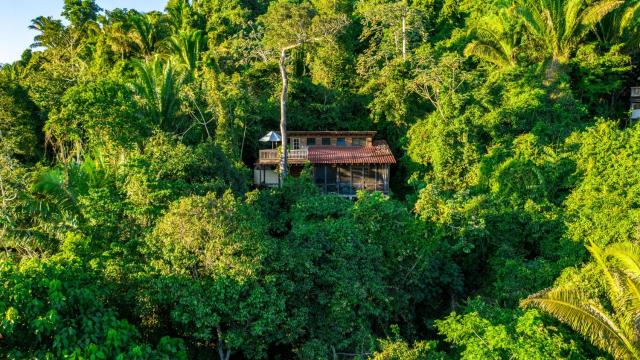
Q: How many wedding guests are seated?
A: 0